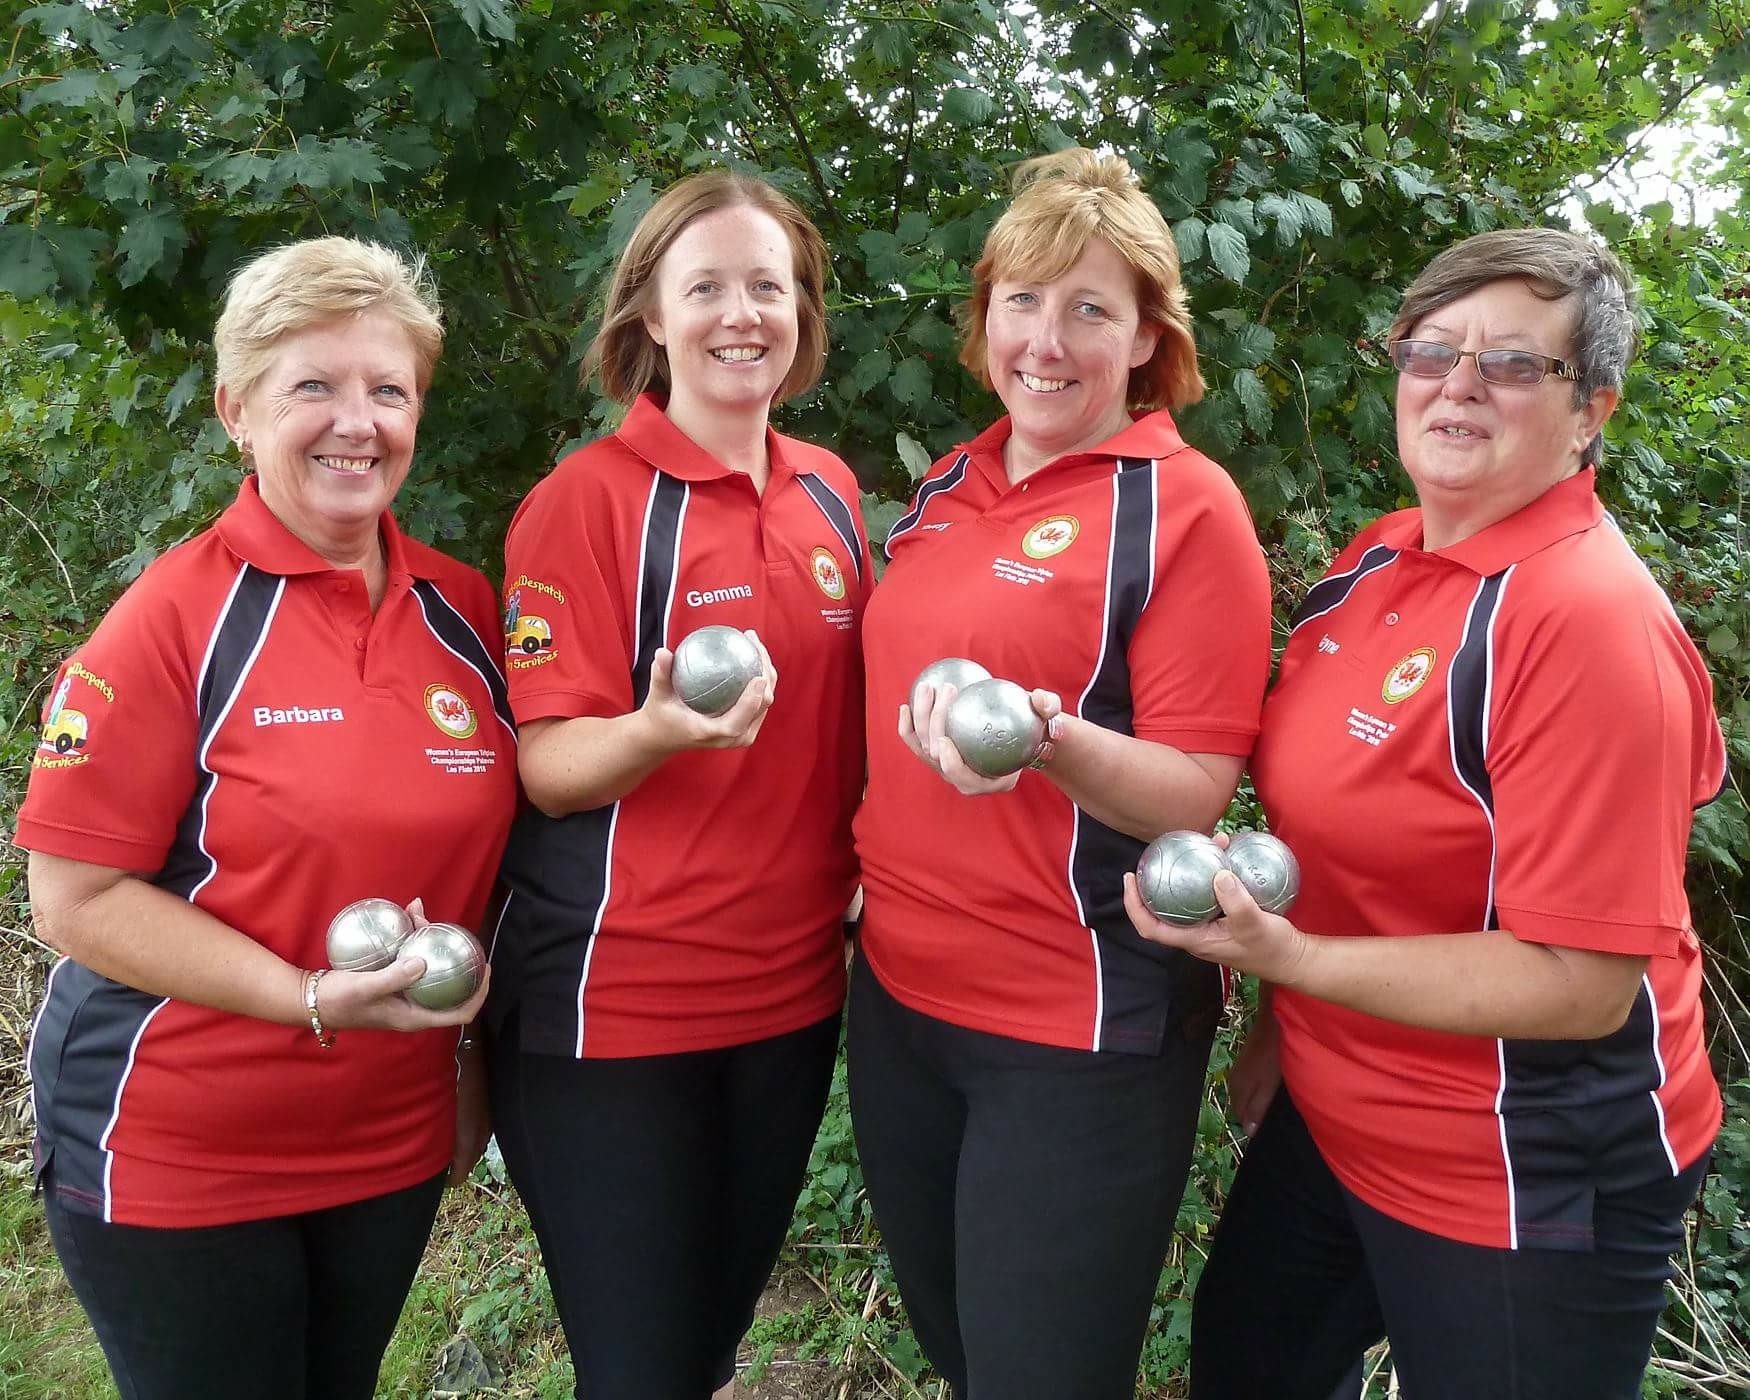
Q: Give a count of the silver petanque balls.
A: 7